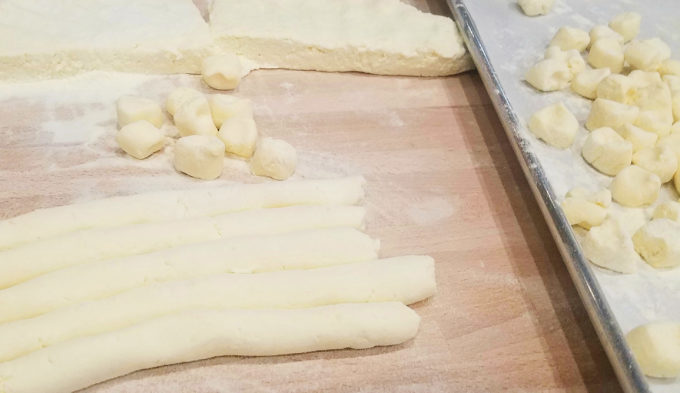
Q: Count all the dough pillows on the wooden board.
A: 9